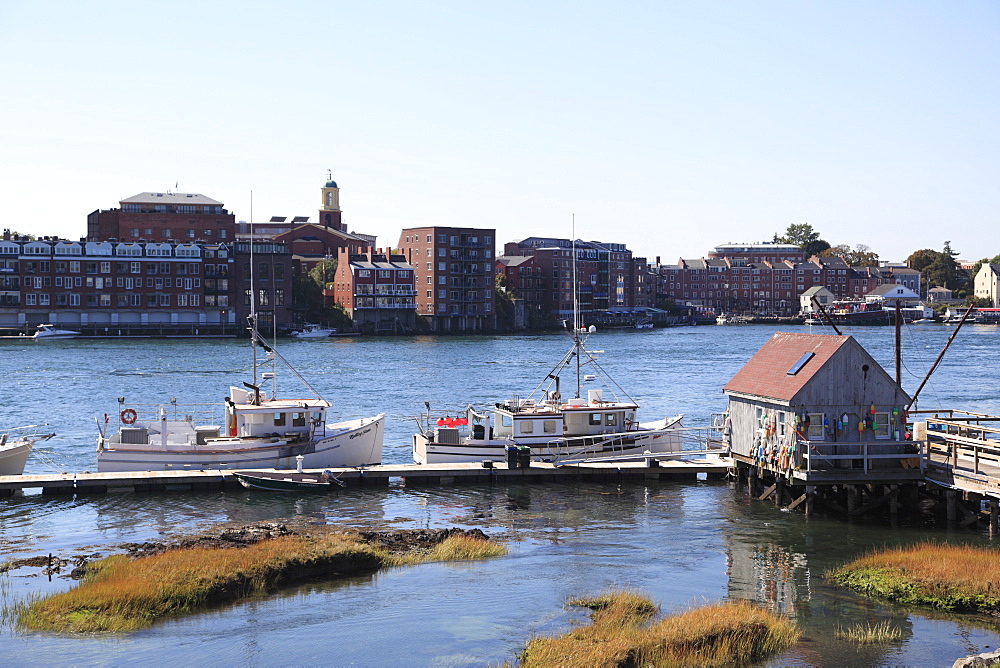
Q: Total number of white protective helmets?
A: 0